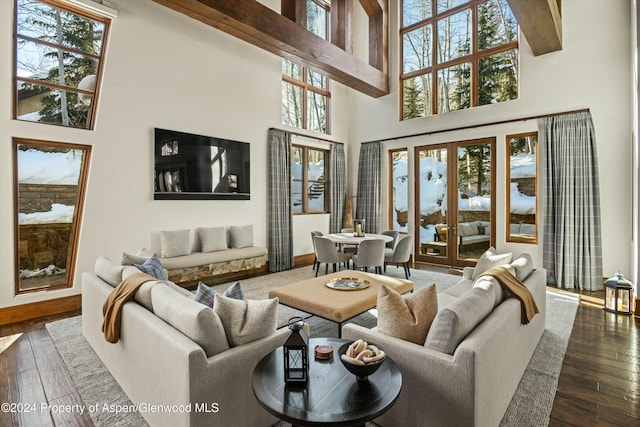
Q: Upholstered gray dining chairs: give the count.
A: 6